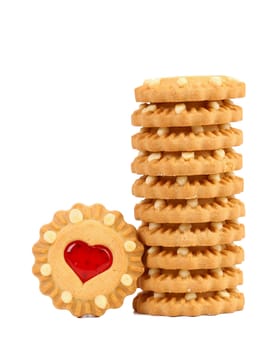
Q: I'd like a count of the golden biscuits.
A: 11